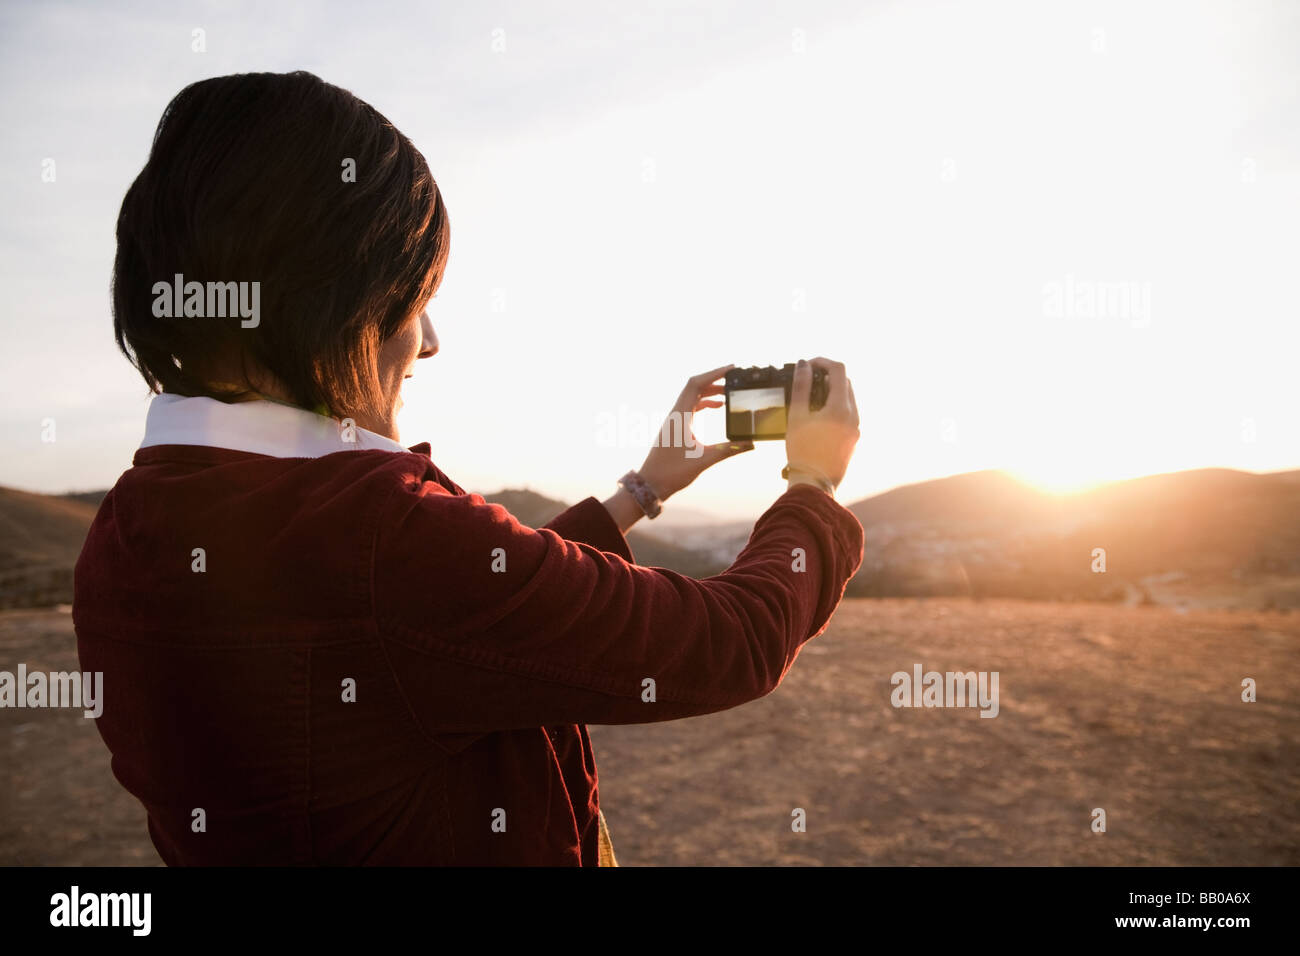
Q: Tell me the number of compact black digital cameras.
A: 1